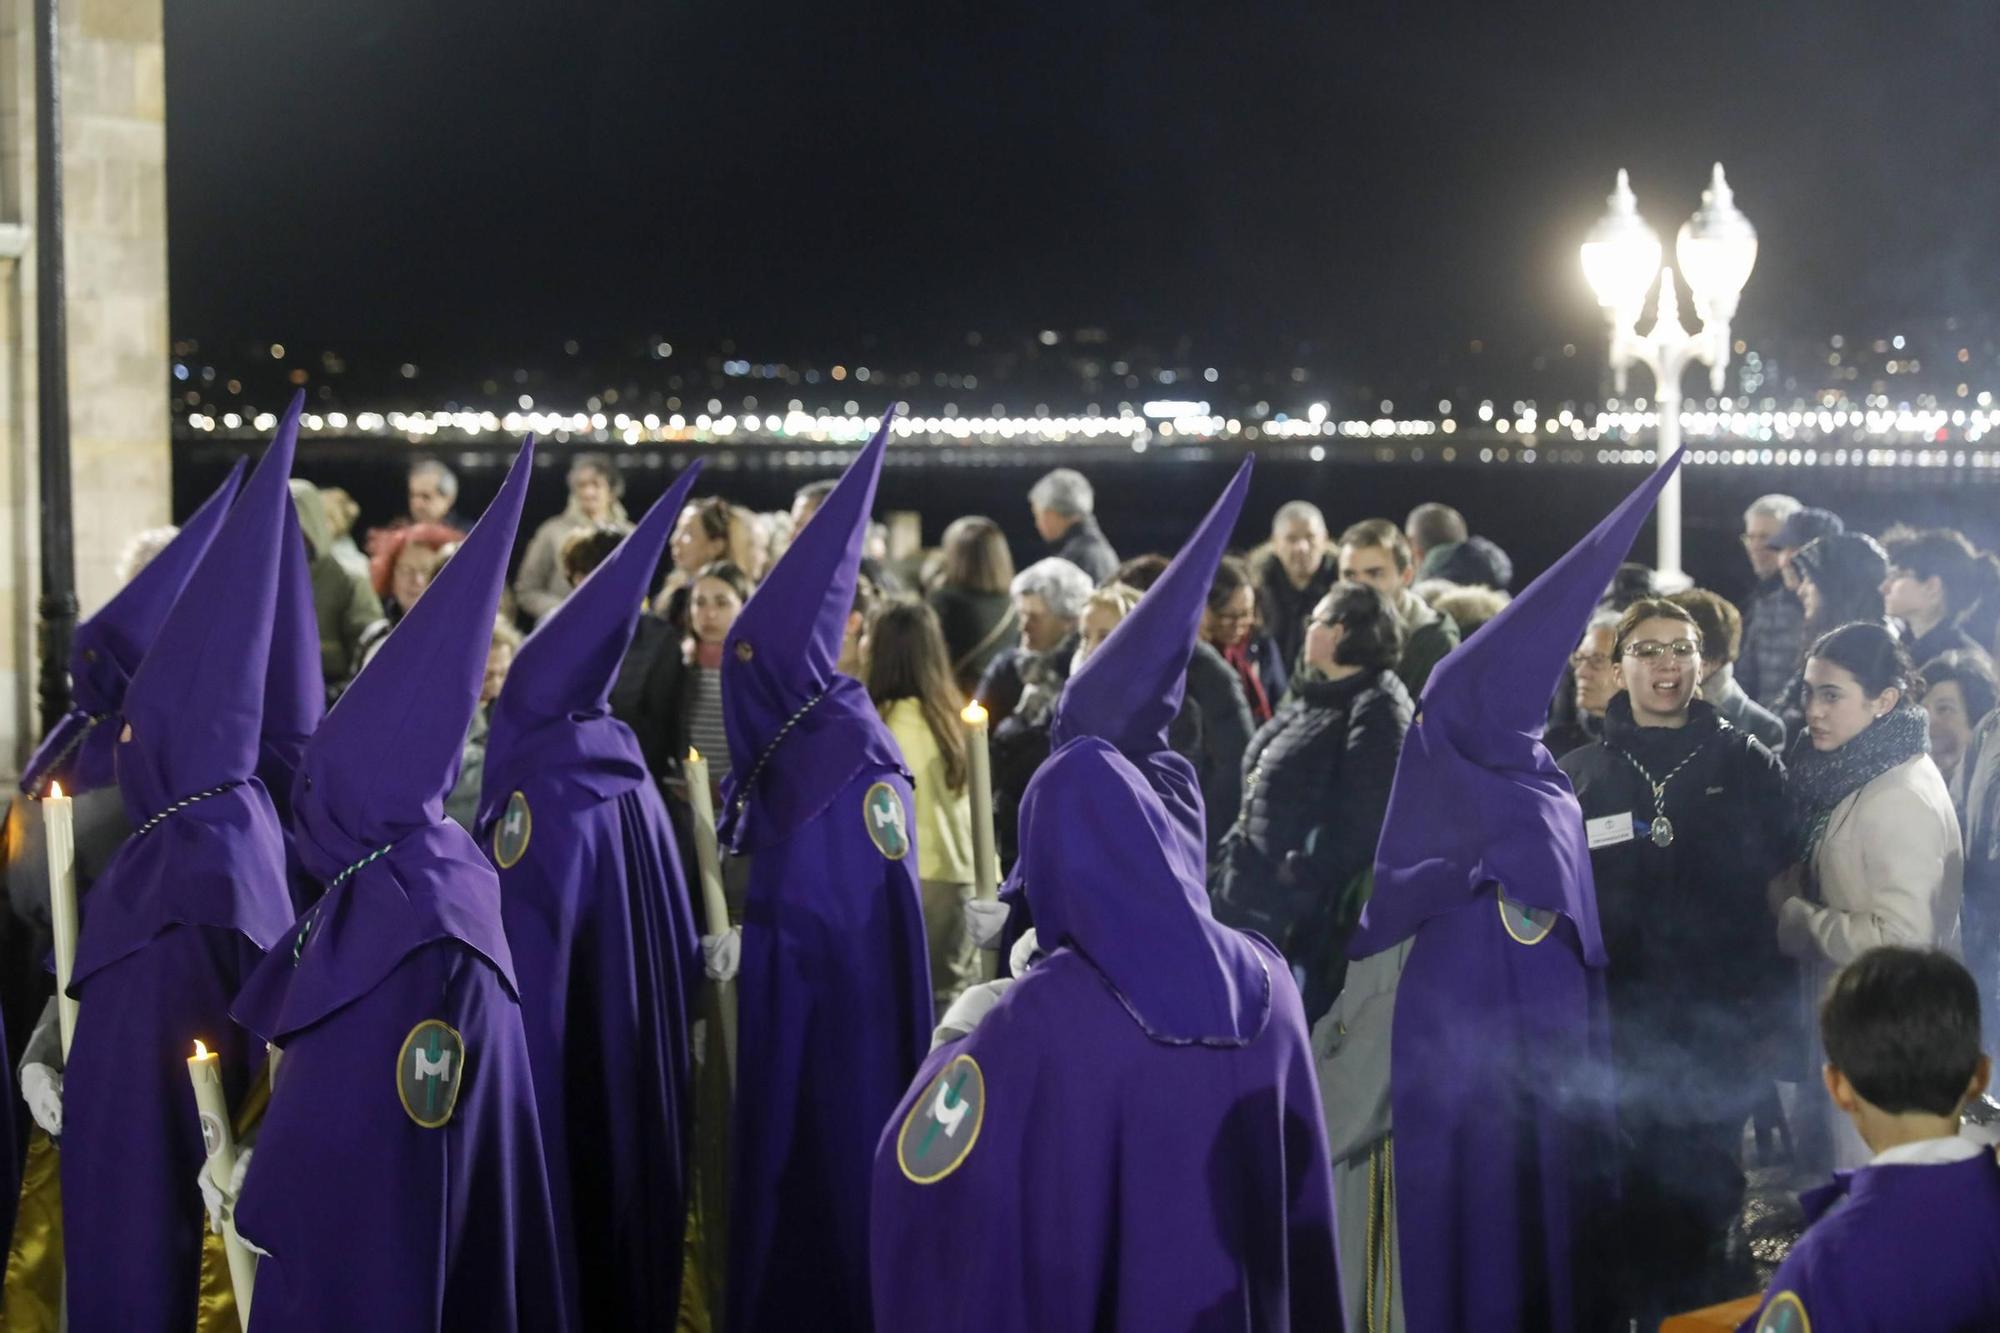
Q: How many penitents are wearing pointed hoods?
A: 8